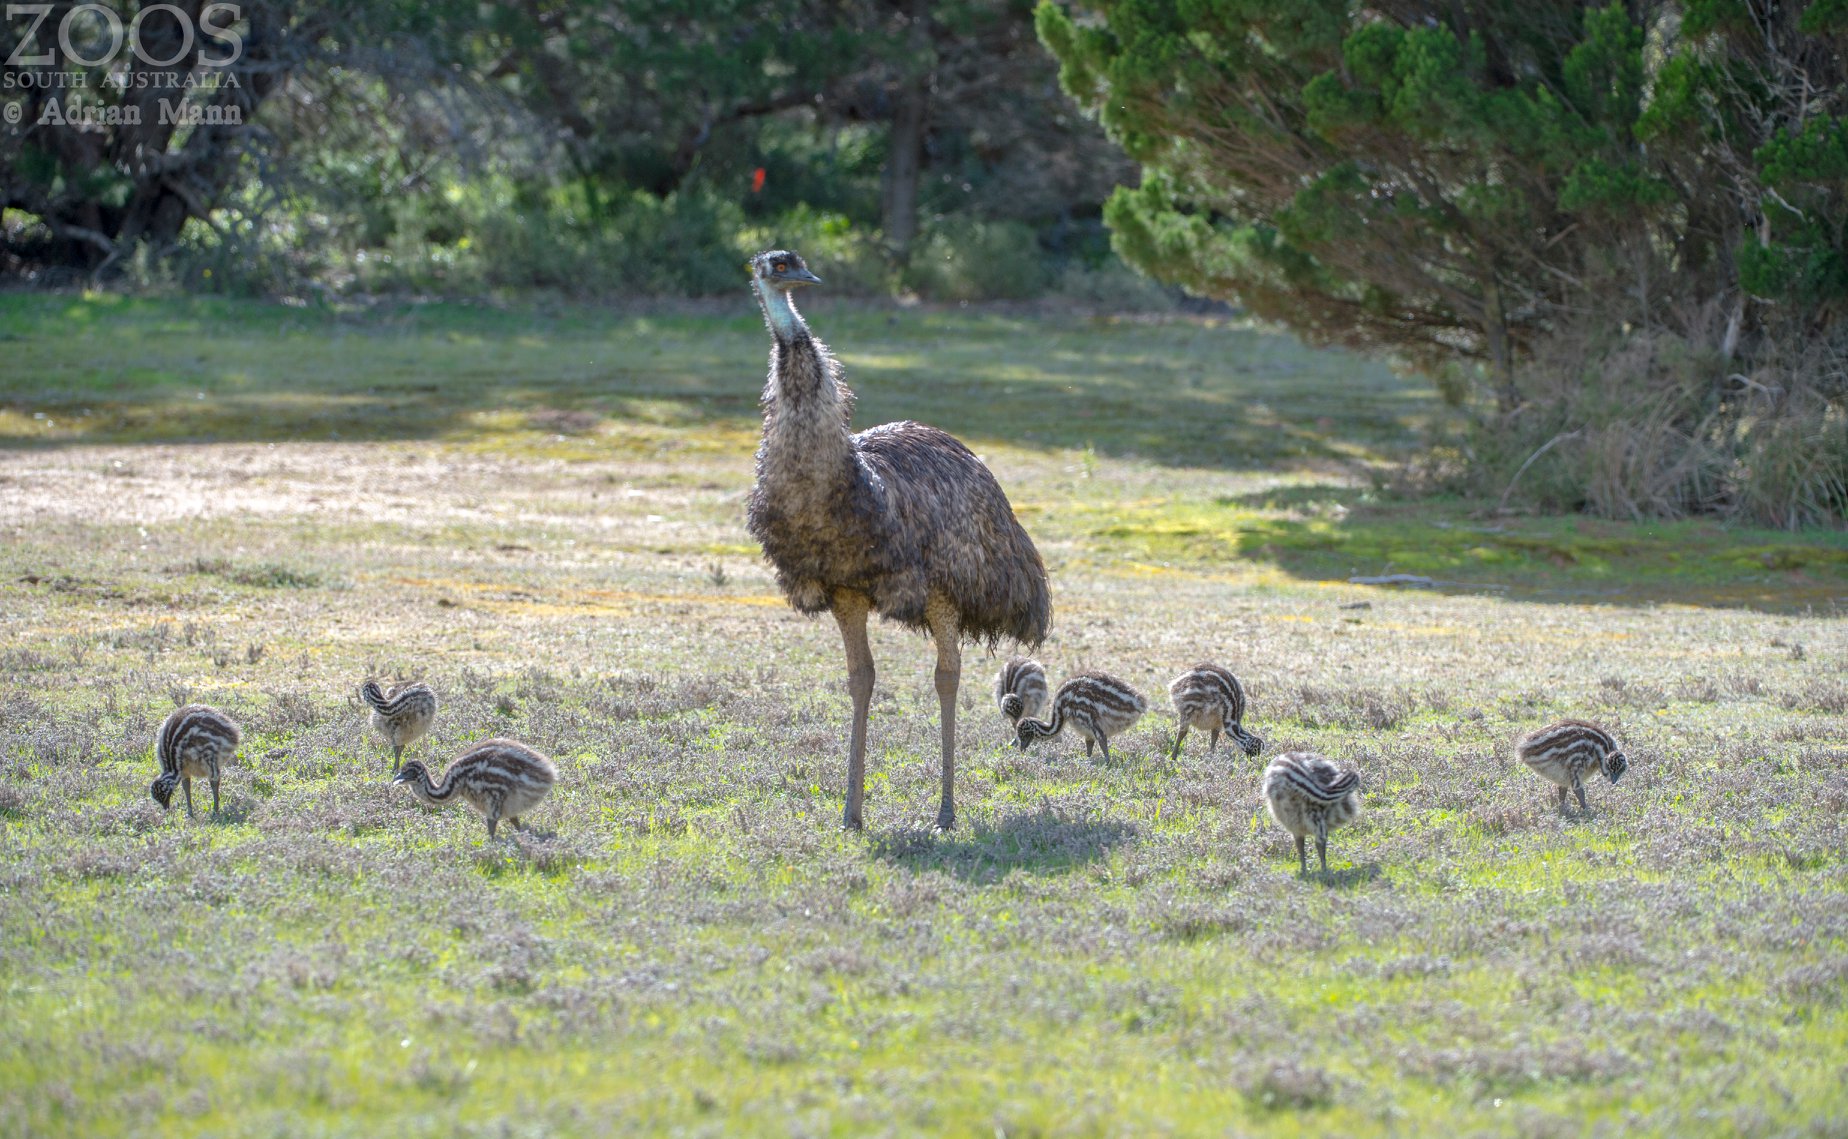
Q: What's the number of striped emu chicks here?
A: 8